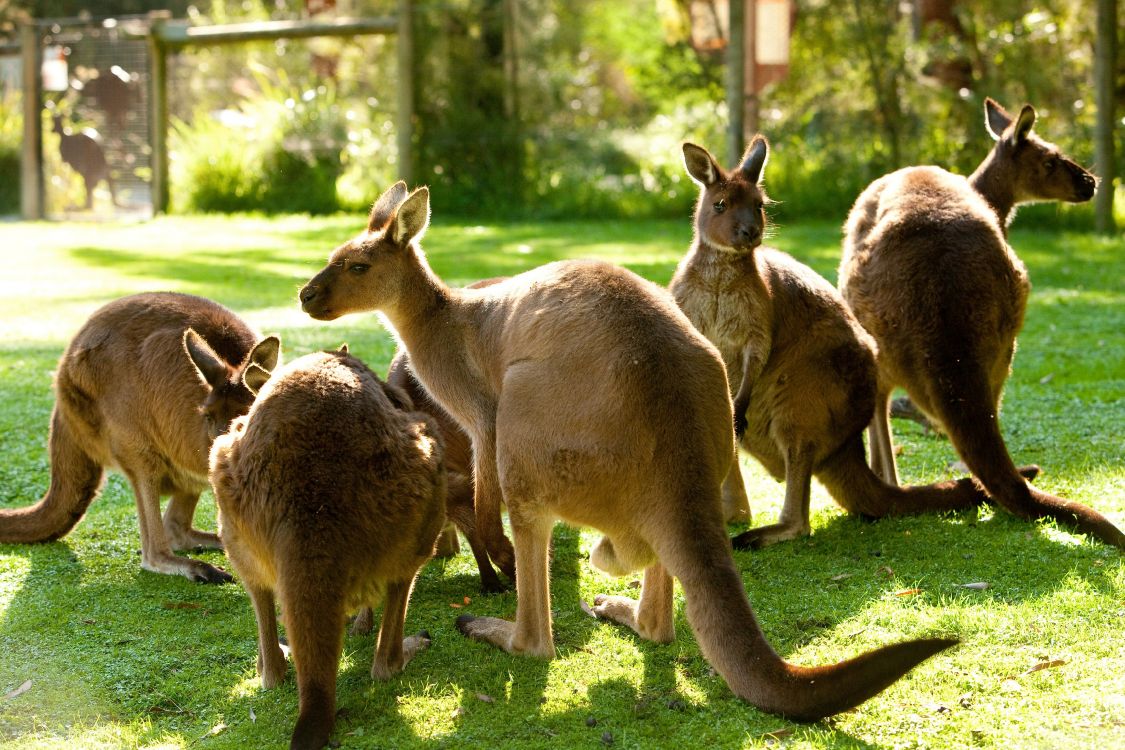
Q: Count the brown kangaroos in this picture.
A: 6